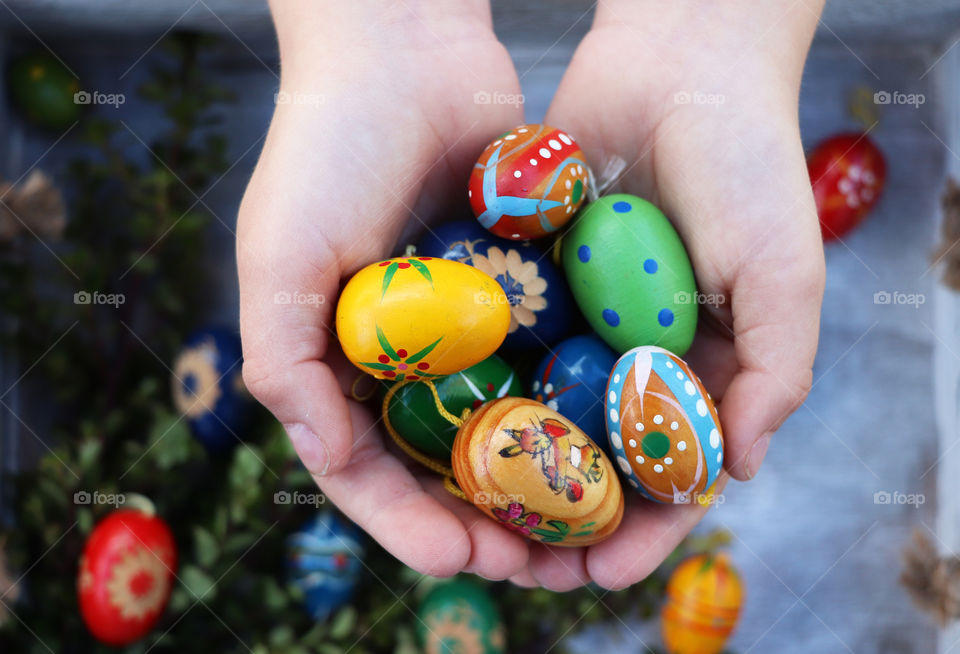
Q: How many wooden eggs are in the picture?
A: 15